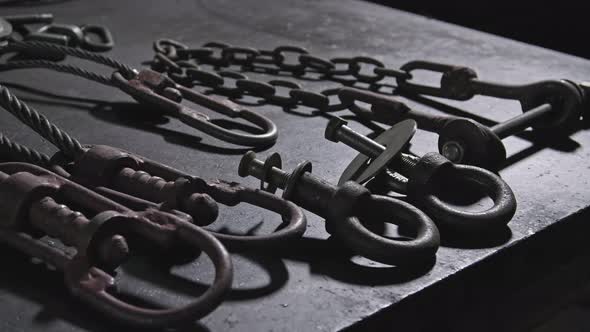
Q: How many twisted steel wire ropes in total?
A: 4